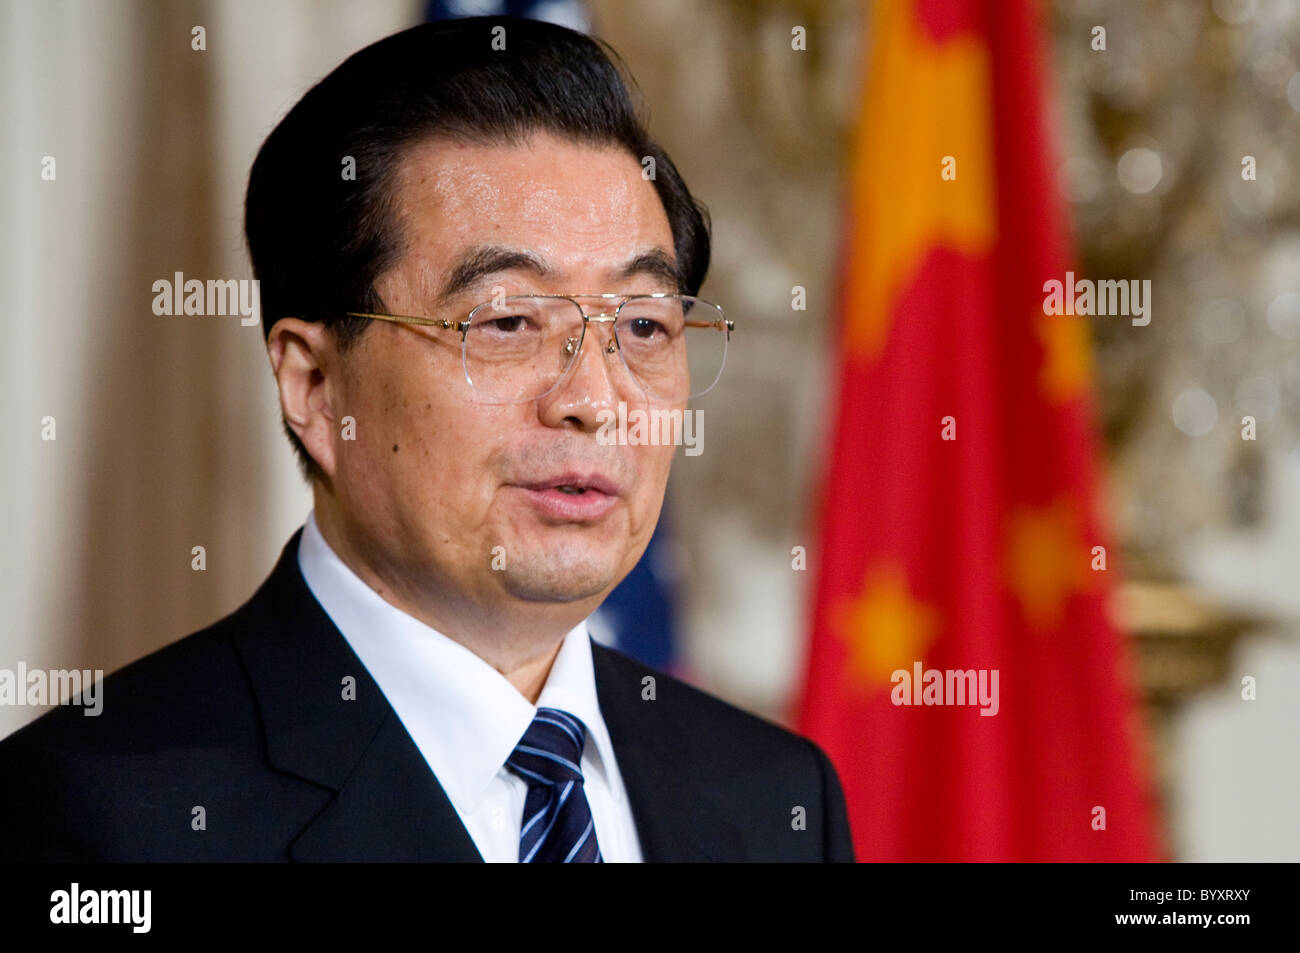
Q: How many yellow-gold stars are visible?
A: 4